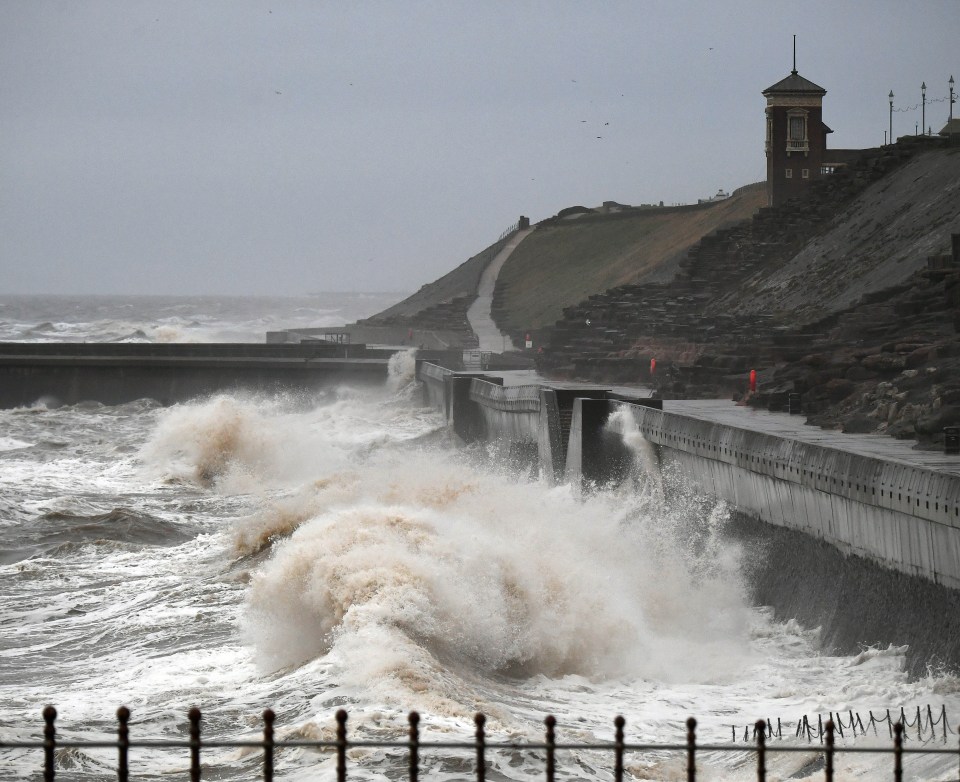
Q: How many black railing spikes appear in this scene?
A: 13